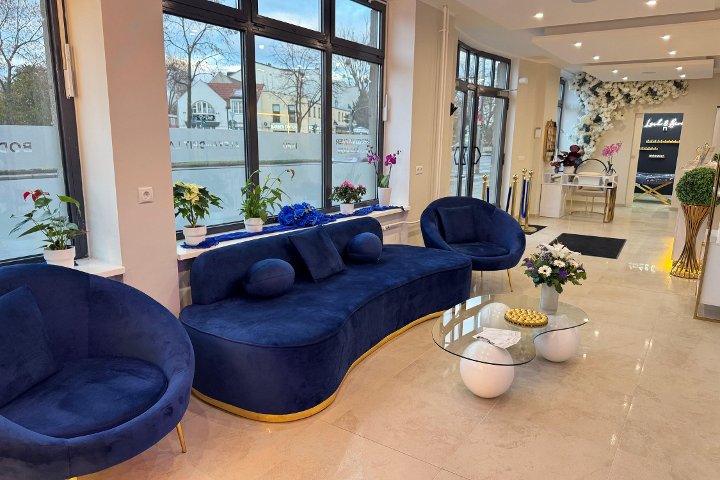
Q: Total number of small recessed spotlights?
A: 10